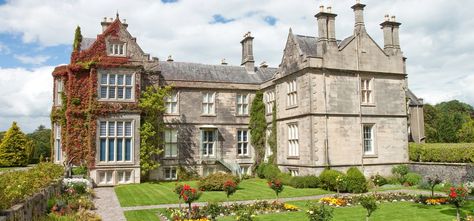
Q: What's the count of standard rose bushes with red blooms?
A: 4